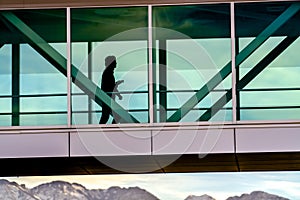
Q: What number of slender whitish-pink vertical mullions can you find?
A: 3